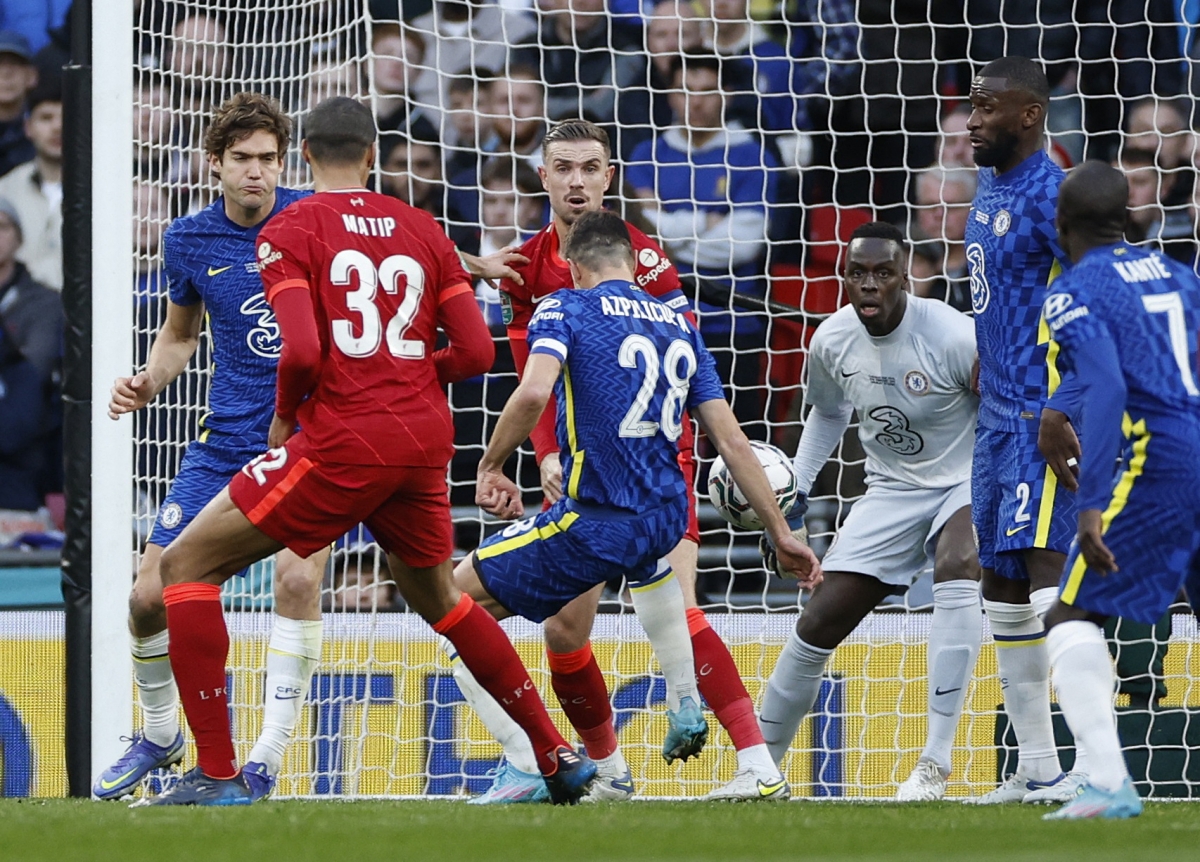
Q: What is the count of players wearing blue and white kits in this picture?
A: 4